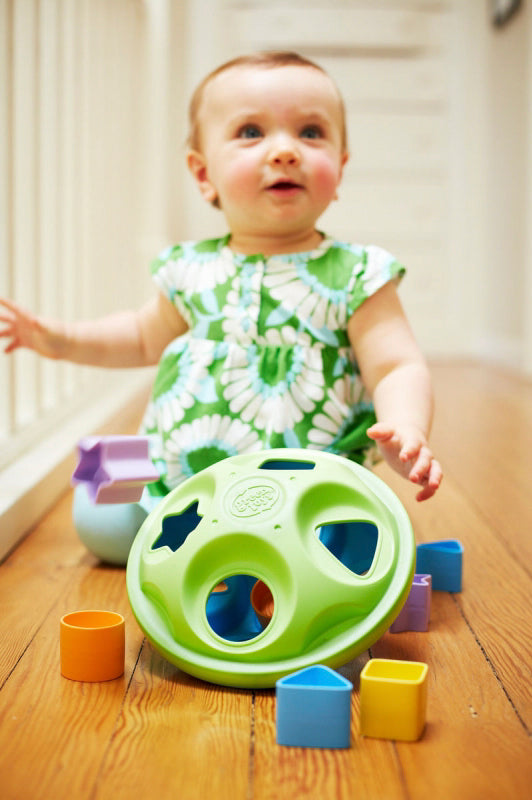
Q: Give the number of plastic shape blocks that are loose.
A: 6